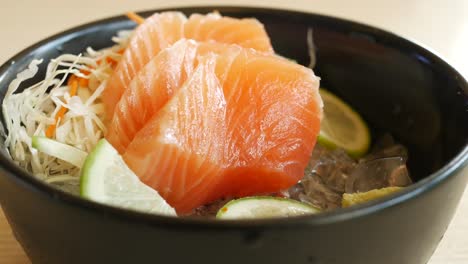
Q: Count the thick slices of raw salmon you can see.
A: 3